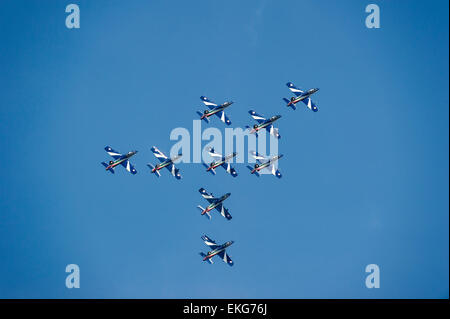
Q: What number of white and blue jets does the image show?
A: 9